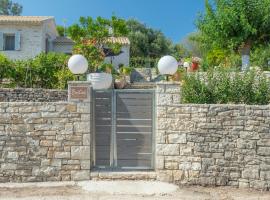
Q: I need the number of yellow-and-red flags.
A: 0